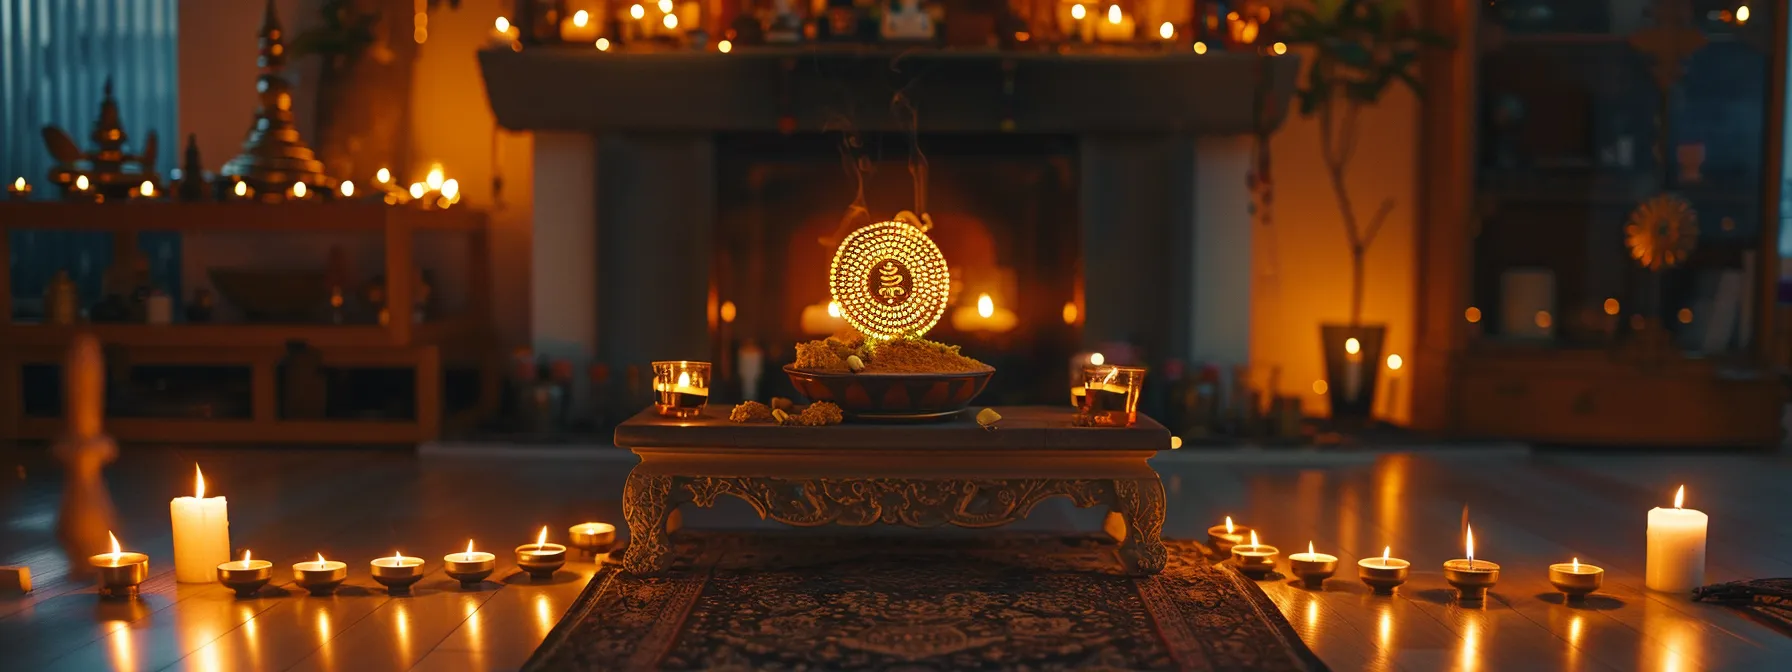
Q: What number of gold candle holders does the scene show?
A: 13